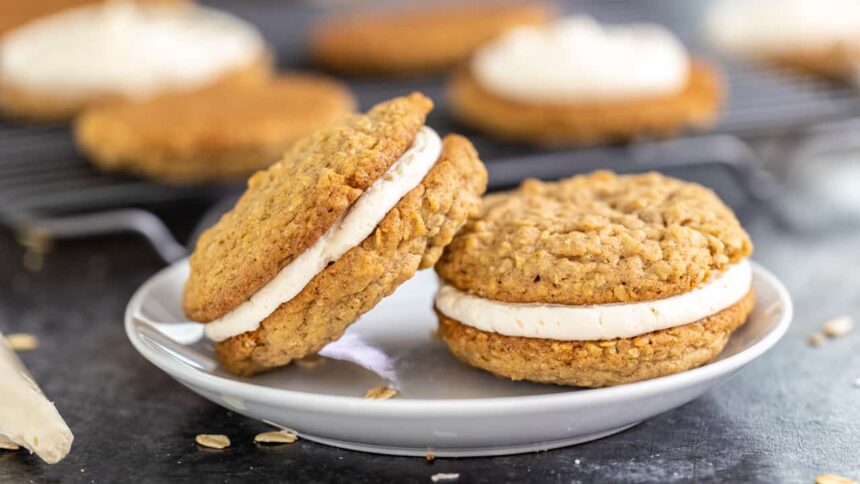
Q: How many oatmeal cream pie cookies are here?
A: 2